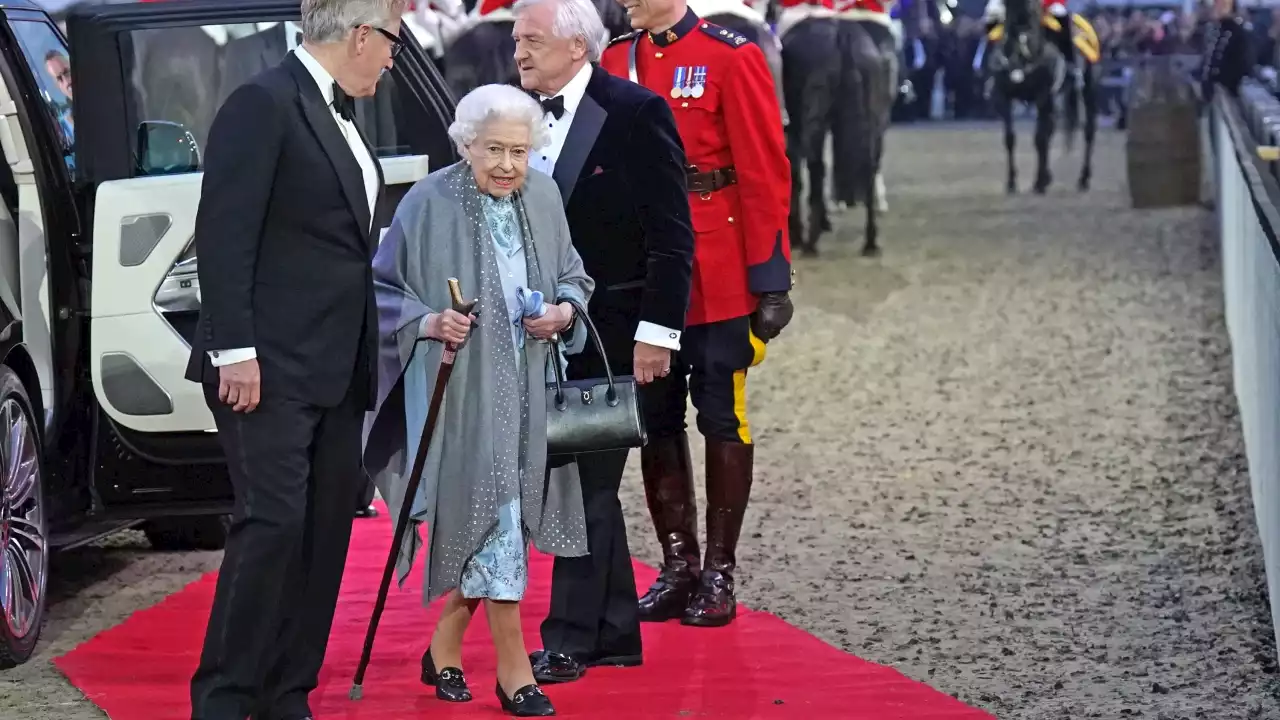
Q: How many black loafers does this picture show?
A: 2